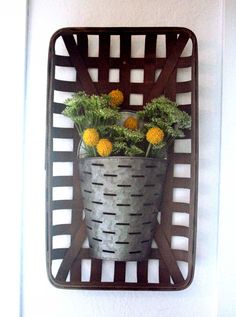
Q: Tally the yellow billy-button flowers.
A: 5